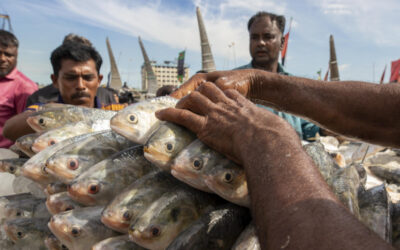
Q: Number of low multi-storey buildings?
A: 1